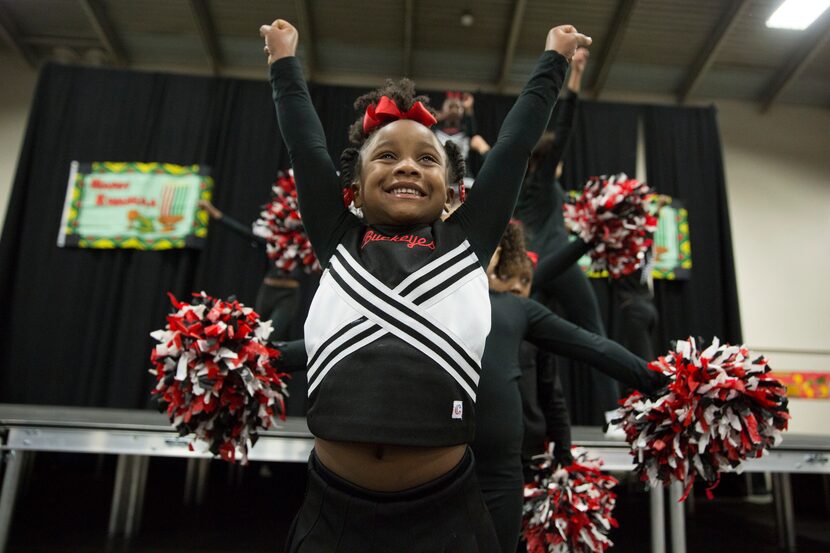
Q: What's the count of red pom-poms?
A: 5